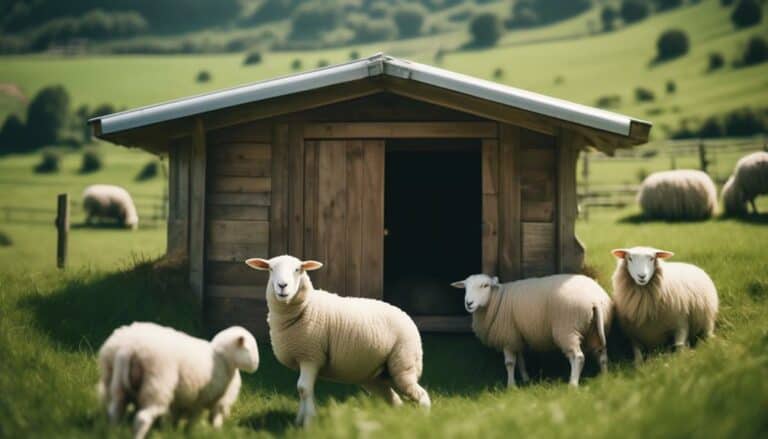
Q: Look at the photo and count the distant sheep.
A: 3